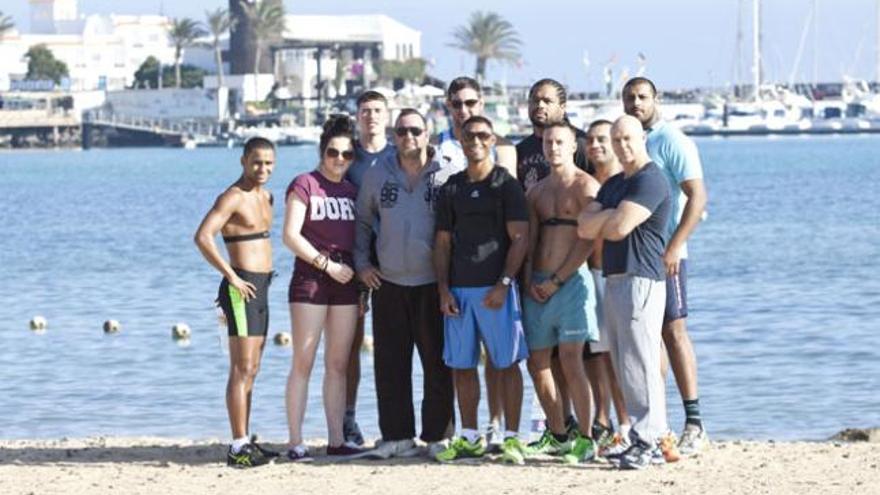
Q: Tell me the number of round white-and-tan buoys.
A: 5